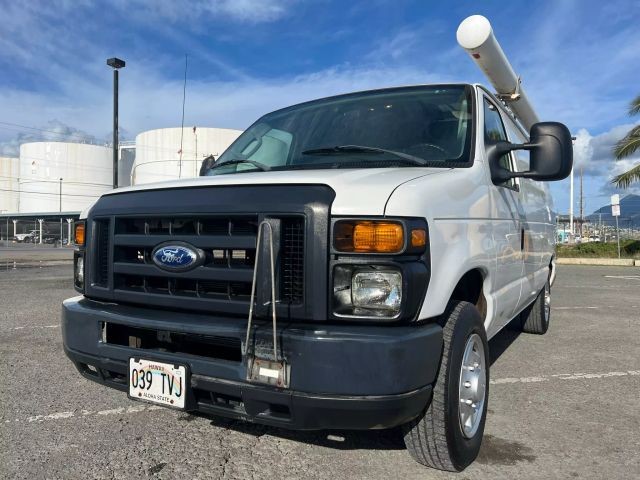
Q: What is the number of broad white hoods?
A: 1